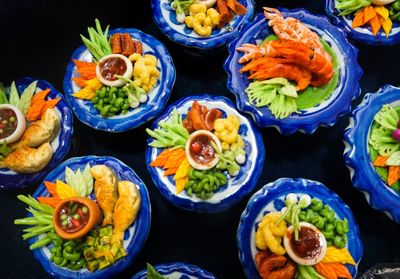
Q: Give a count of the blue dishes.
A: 10